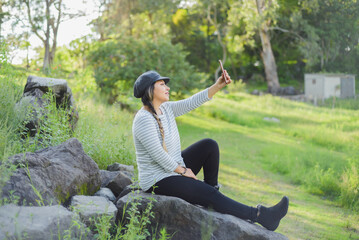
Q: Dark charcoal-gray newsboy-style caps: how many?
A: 1